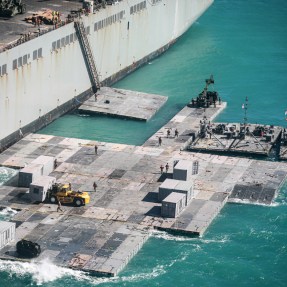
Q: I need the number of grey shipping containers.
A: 8